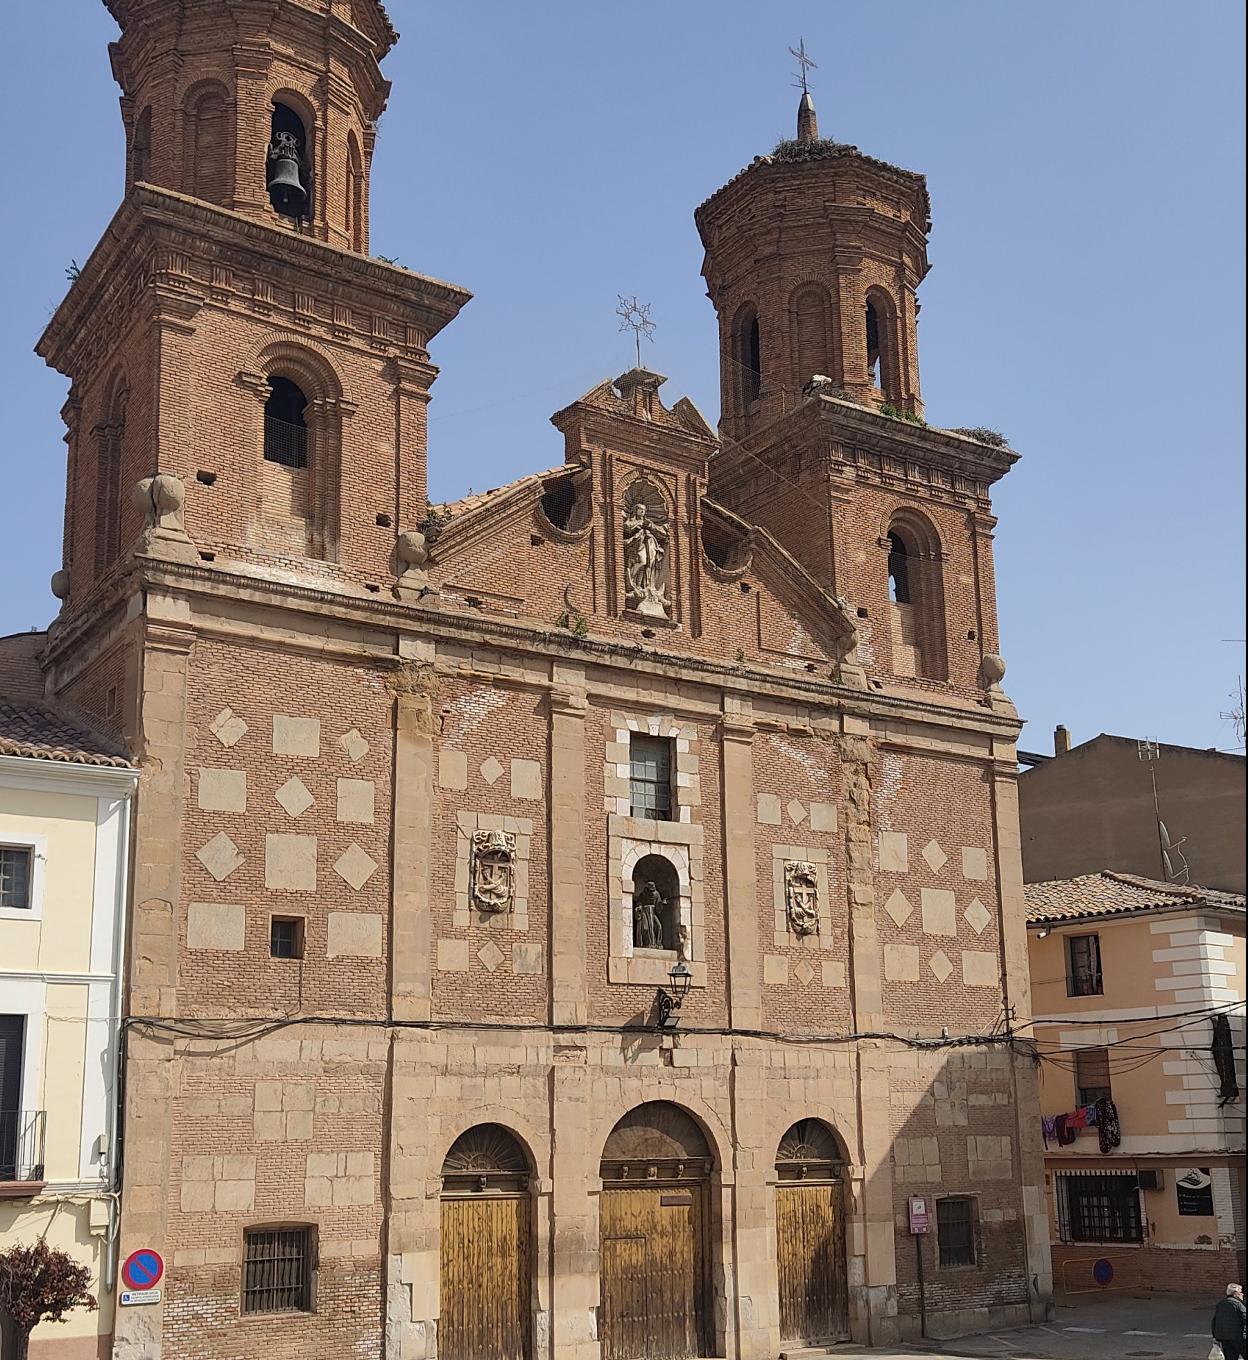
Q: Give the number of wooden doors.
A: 3